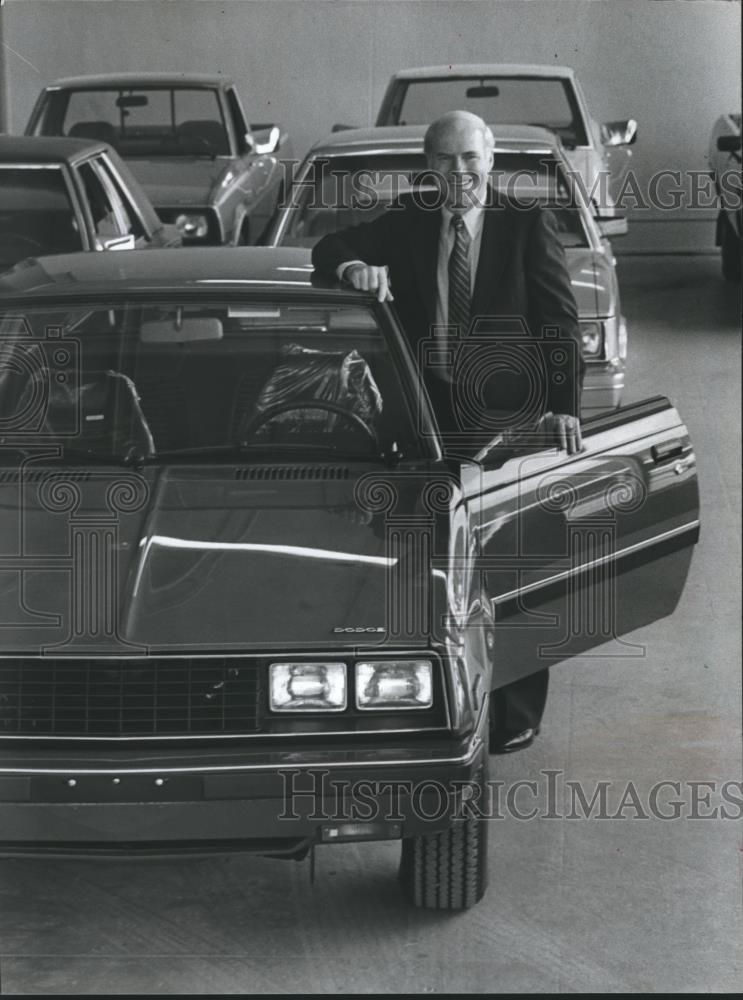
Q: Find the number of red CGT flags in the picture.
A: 0